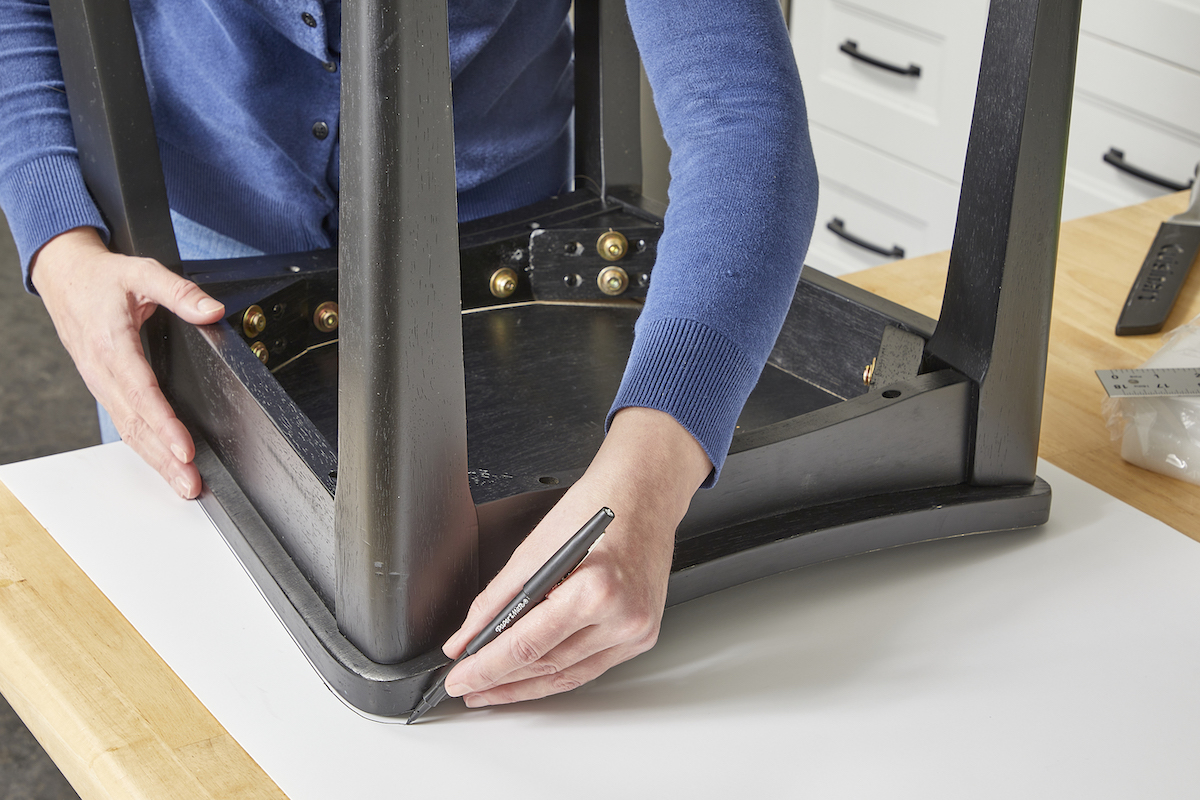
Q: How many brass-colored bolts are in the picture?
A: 7